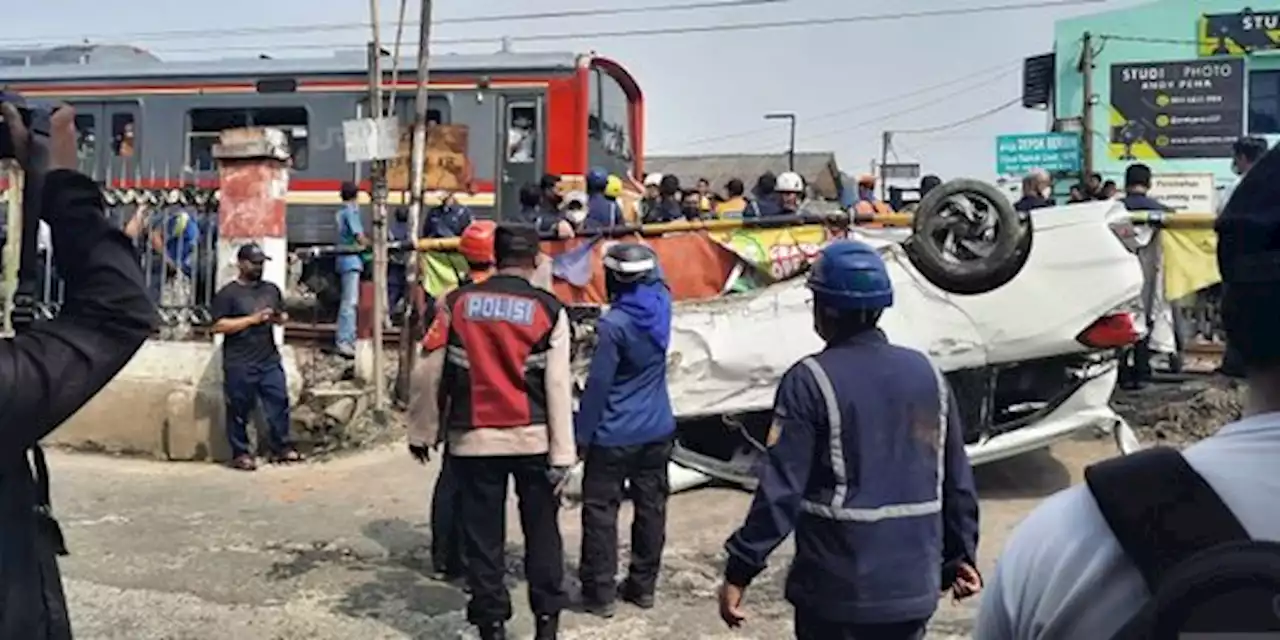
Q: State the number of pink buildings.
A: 0